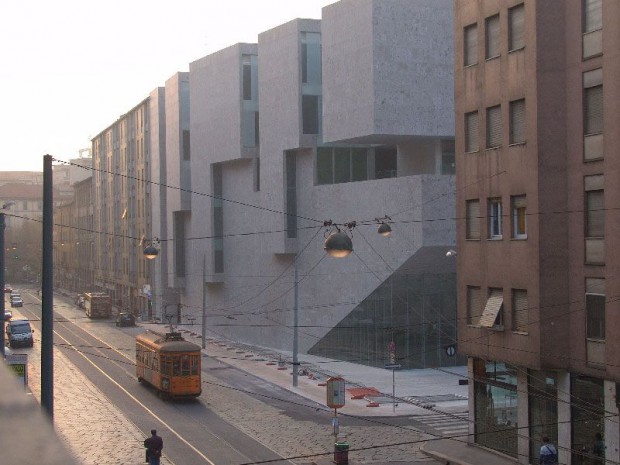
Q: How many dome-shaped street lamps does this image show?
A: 3